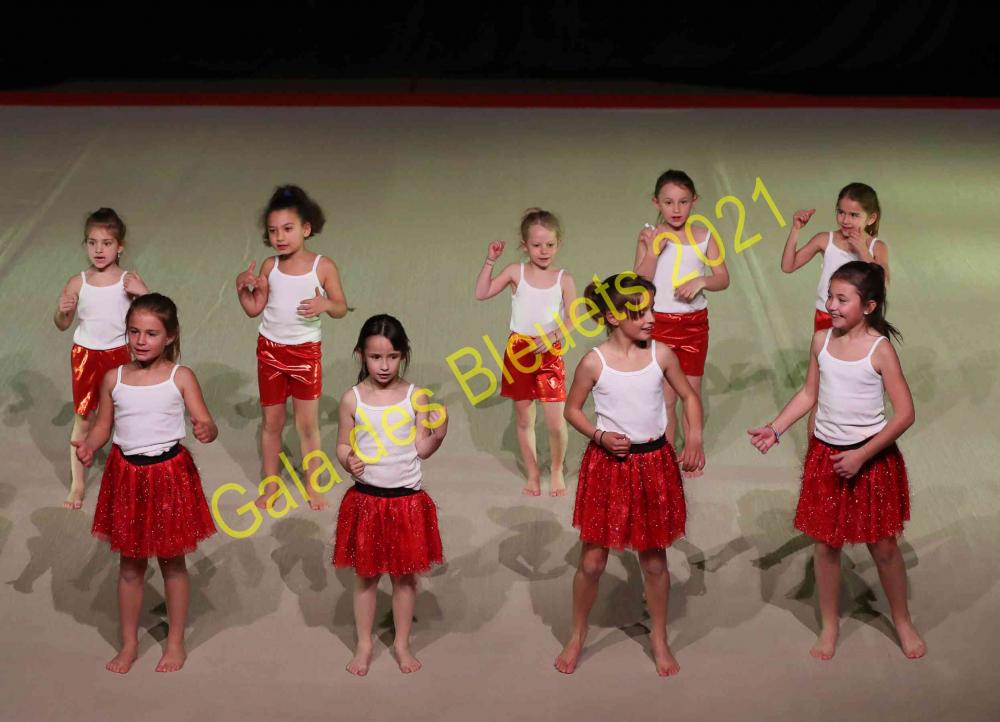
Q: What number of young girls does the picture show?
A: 9